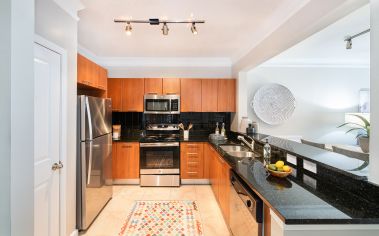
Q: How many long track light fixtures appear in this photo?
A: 2